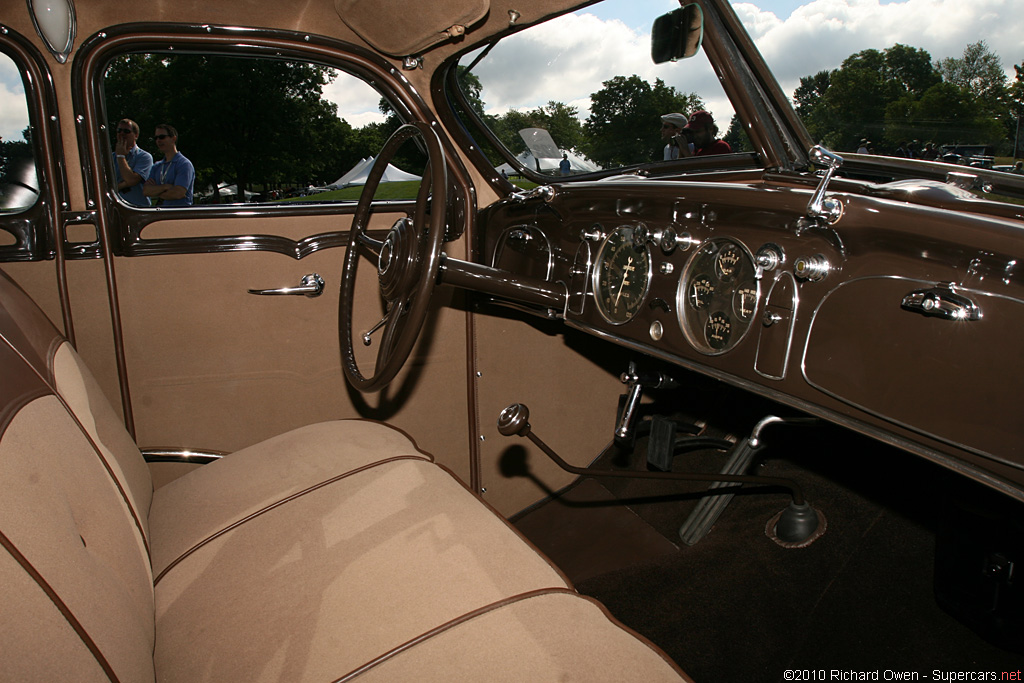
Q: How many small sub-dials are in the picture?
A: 4